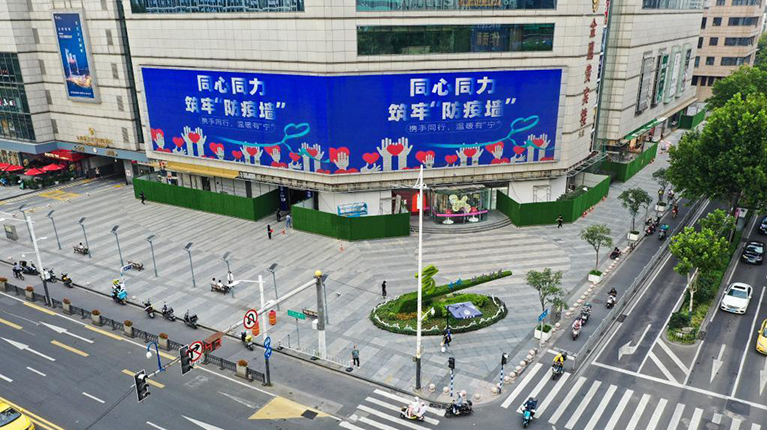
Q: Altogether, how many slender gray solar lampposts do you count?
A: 9